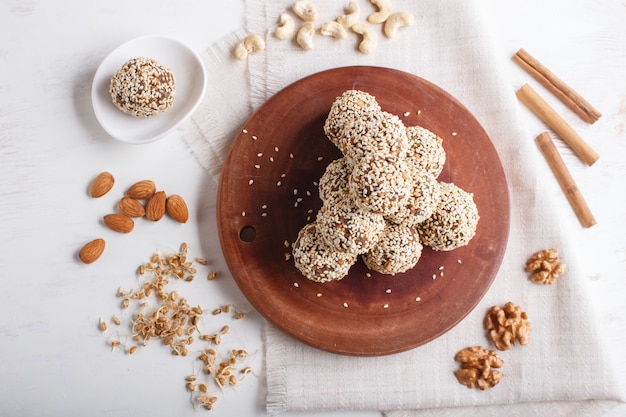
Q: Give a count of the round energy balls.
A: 11